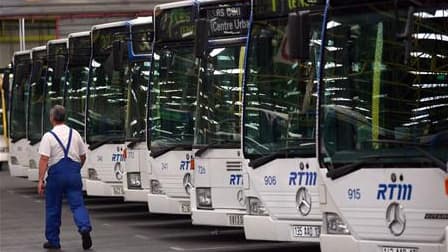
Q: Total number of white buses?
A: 10